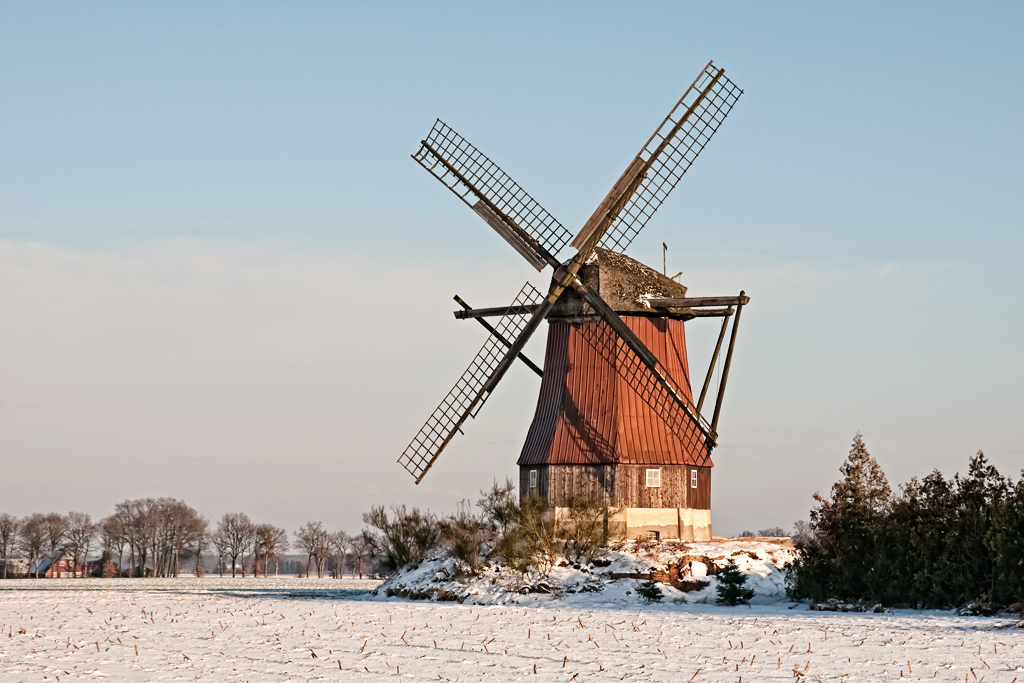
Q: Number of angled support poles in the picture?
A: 3